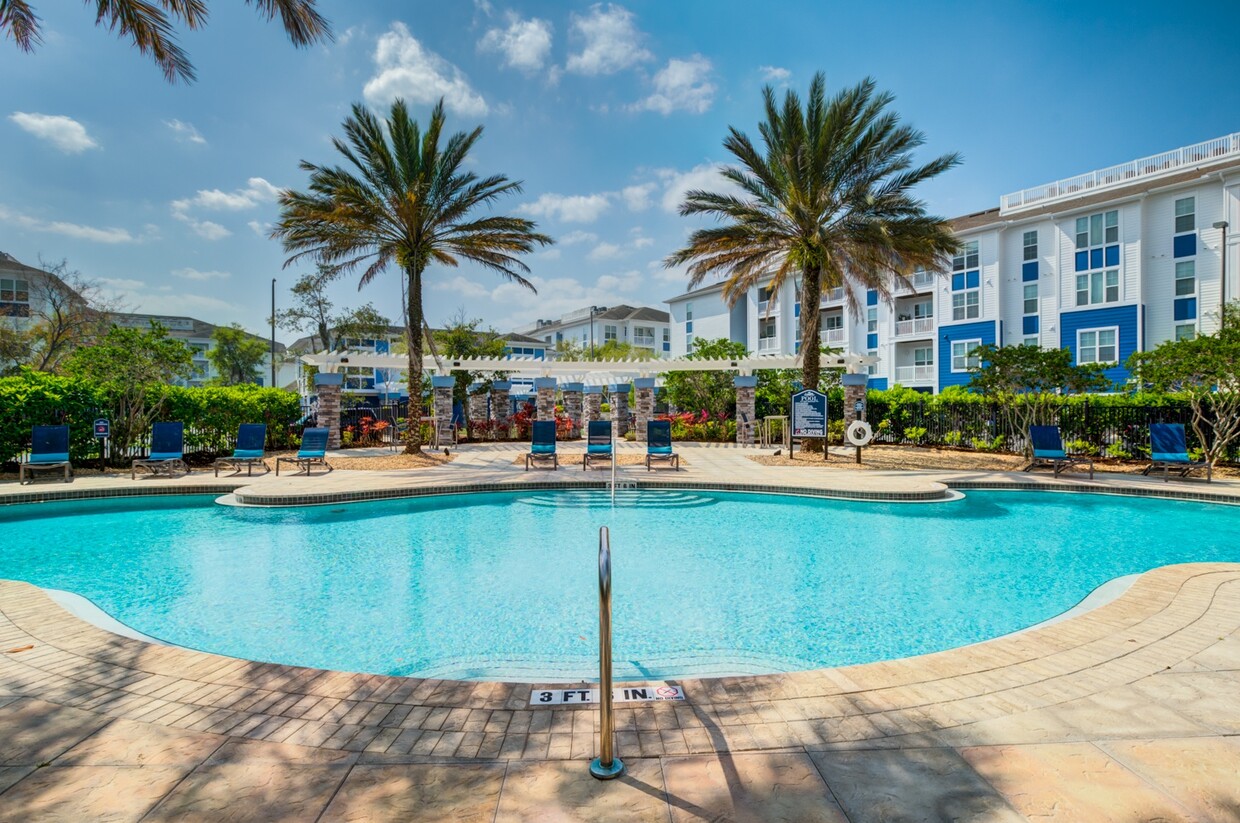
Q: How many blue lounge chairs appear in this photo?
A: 9